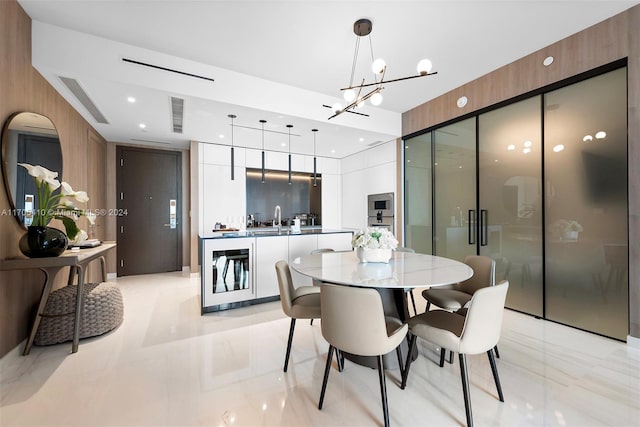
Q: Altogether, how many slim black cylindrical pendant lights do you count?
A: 4